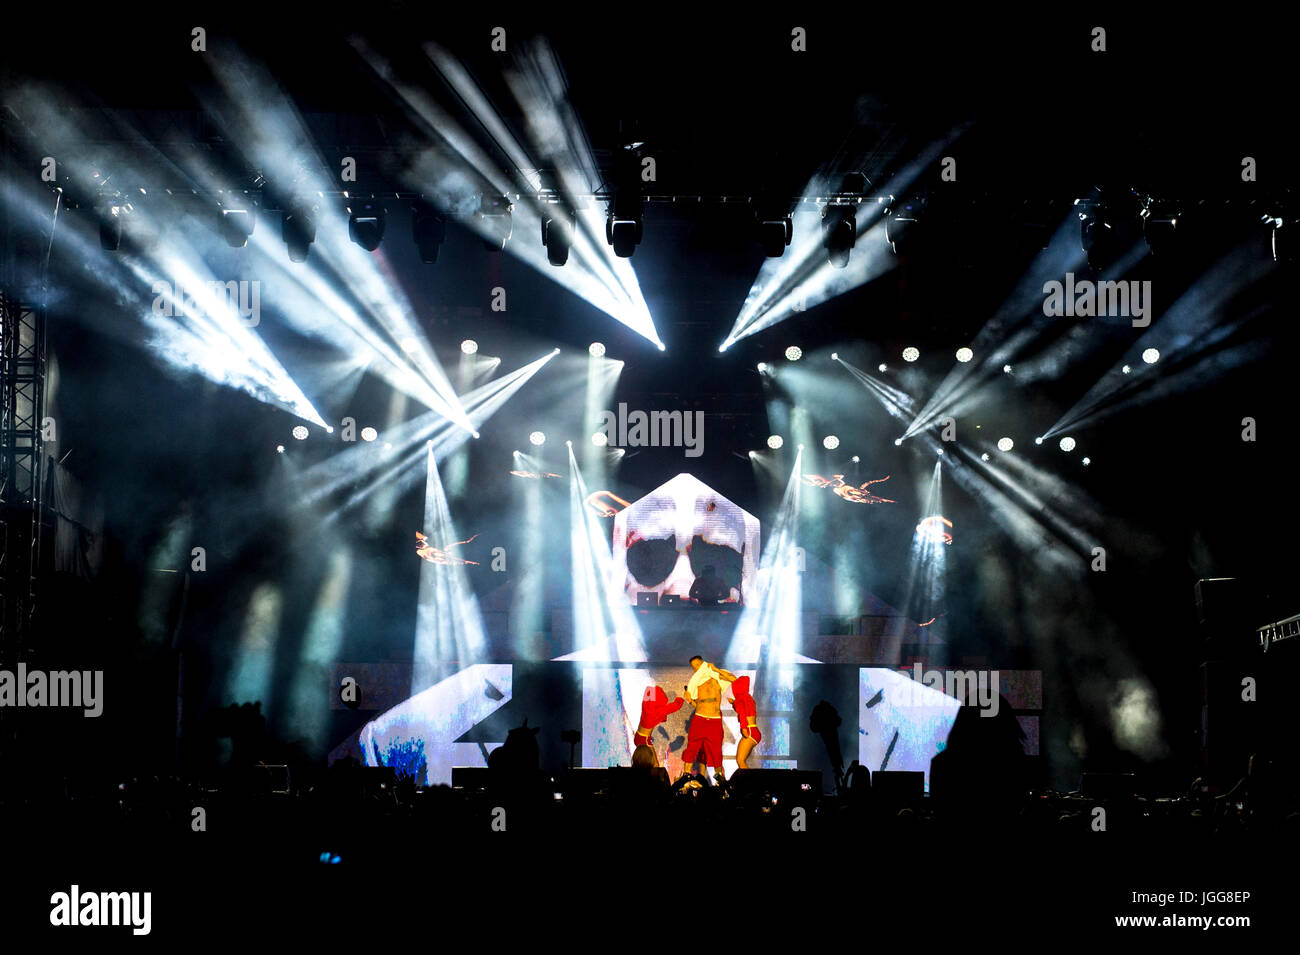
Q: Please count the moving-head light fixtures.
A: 14